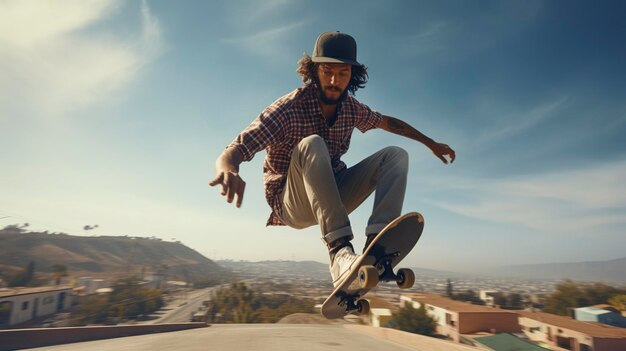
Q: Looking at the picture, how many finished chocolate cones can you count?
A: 0